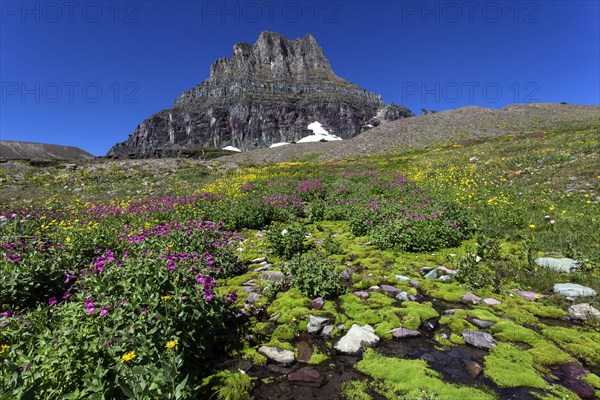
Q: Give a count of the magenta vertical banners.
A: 0